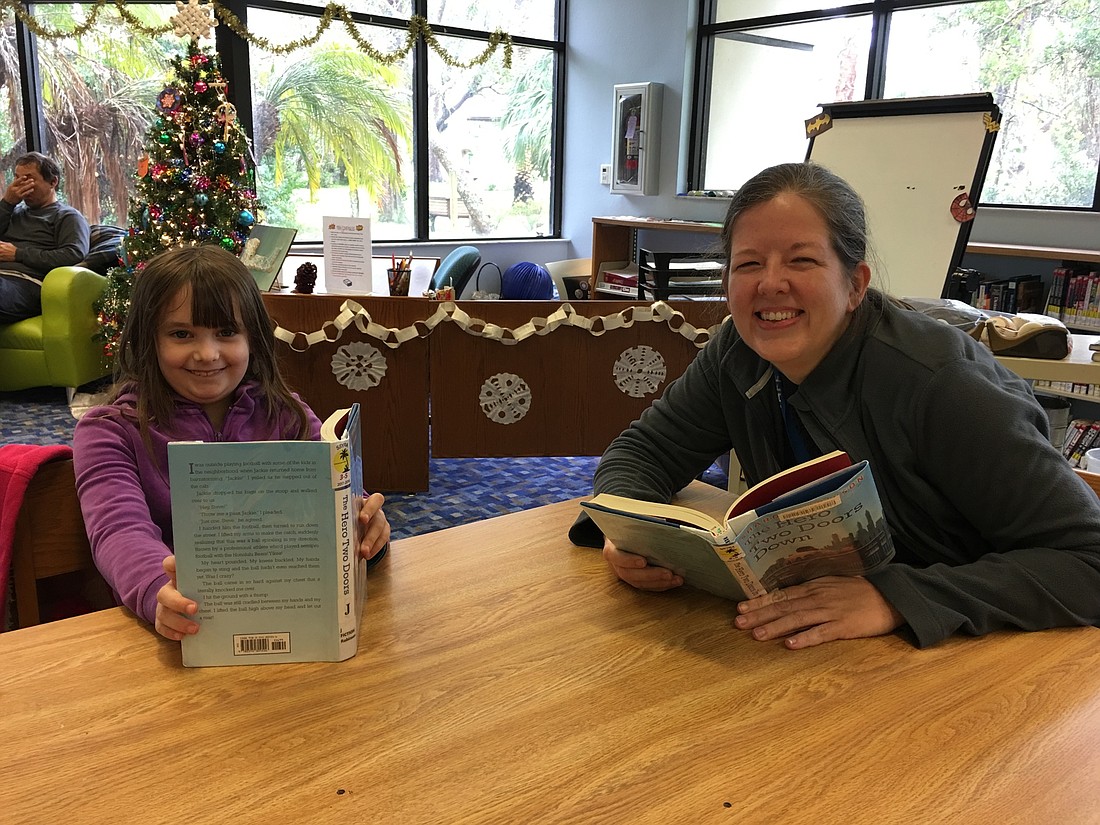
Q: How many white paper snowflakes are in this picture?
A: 3